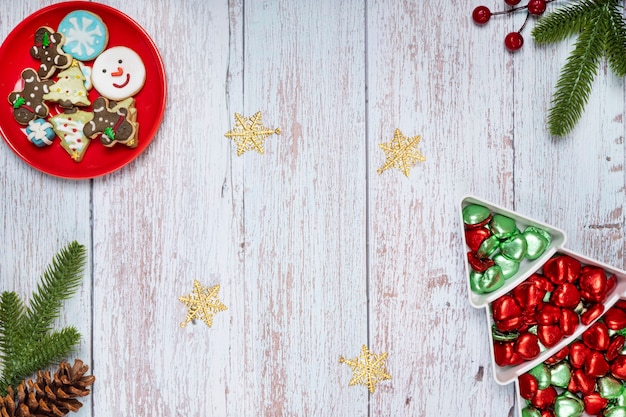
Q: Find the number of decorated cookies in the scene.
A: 10